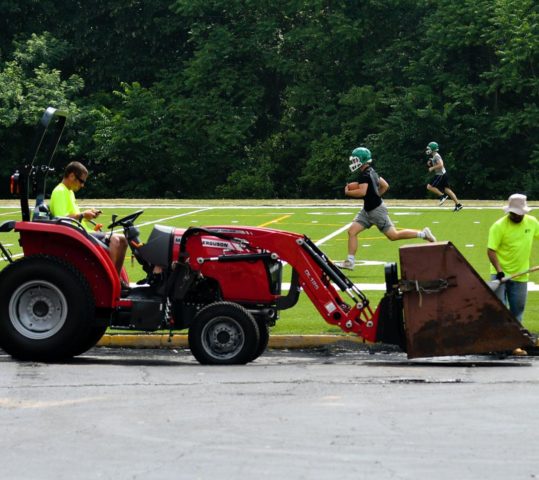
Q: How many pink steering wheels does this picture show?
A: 0